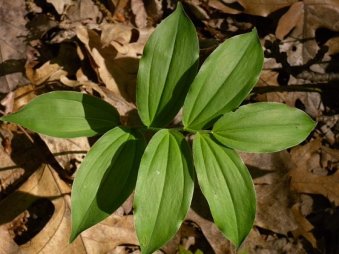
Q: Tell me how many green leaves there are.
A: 7